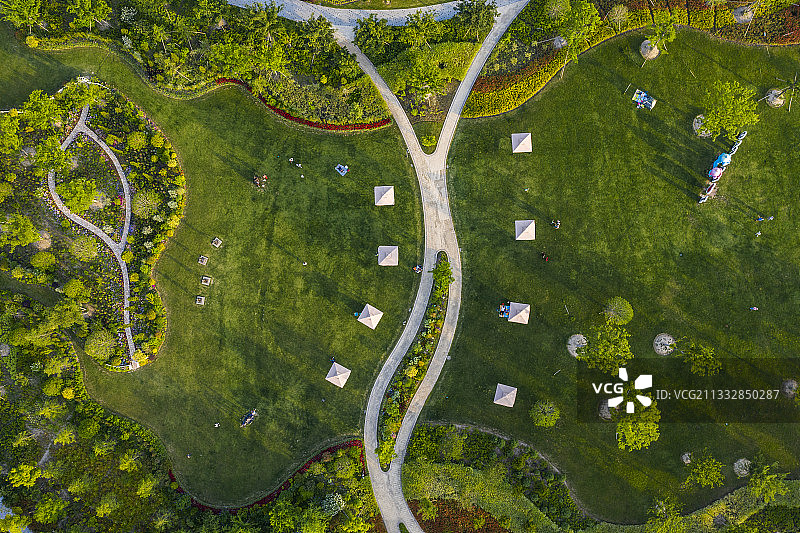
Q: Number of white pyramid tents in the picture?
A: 8